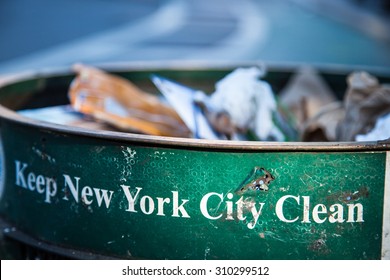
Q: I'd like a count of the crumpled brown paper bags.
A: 2